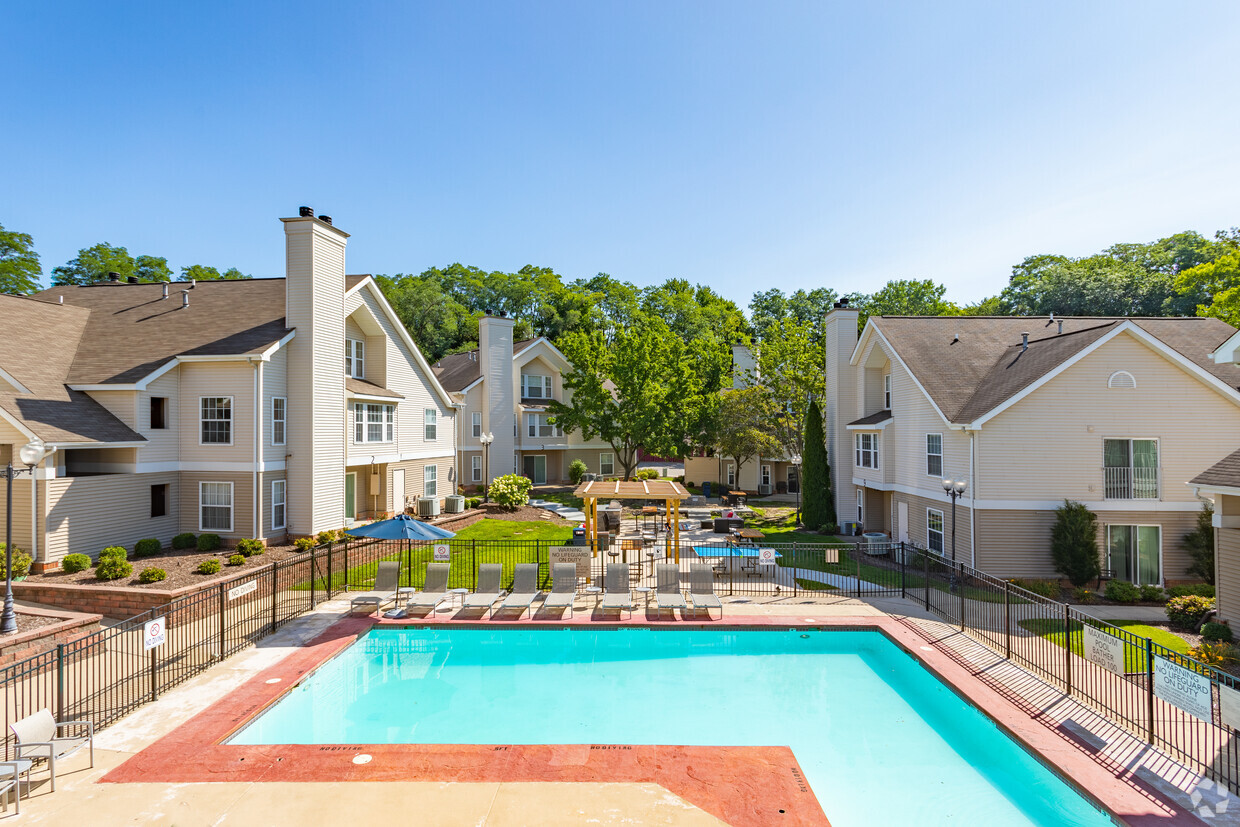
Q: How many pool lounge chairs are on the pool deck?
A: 8